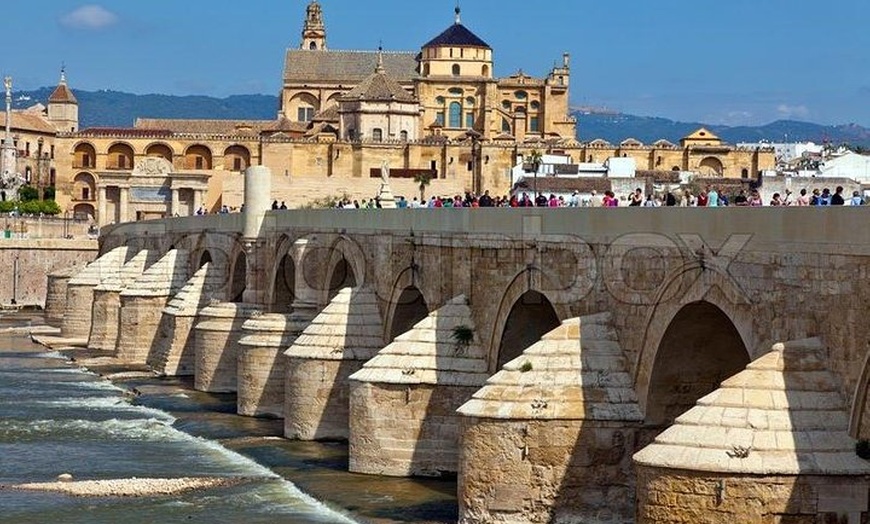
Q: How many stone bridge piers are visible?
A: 11